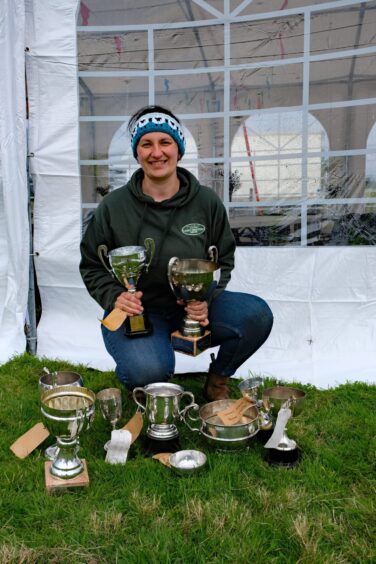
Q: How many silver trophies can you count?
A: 10